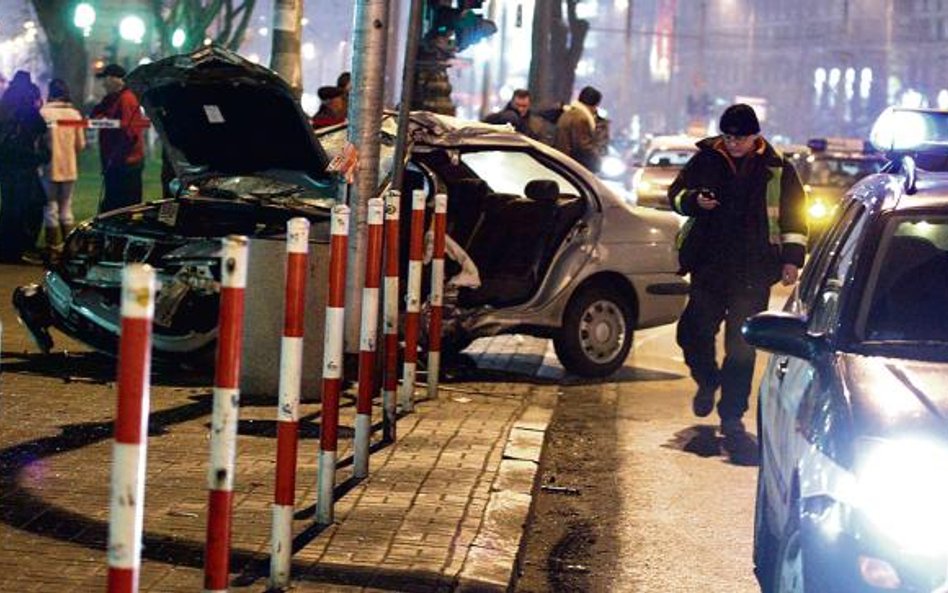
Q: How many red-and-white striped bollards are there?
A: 8